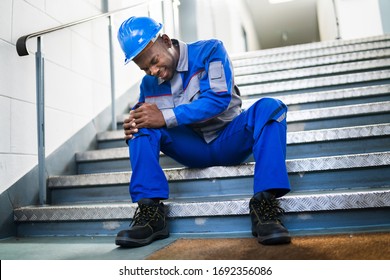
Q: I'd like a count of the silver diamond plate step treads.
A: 10